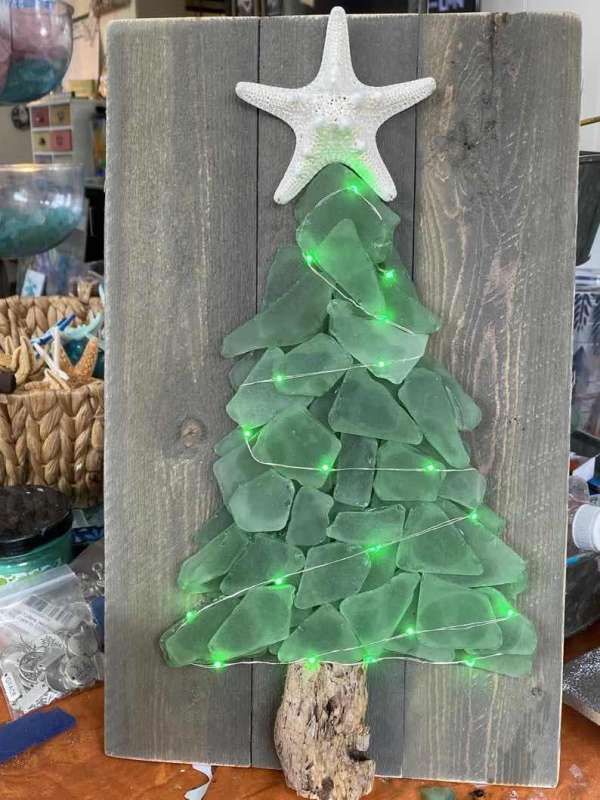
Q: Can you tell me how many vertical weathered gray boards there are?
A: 3